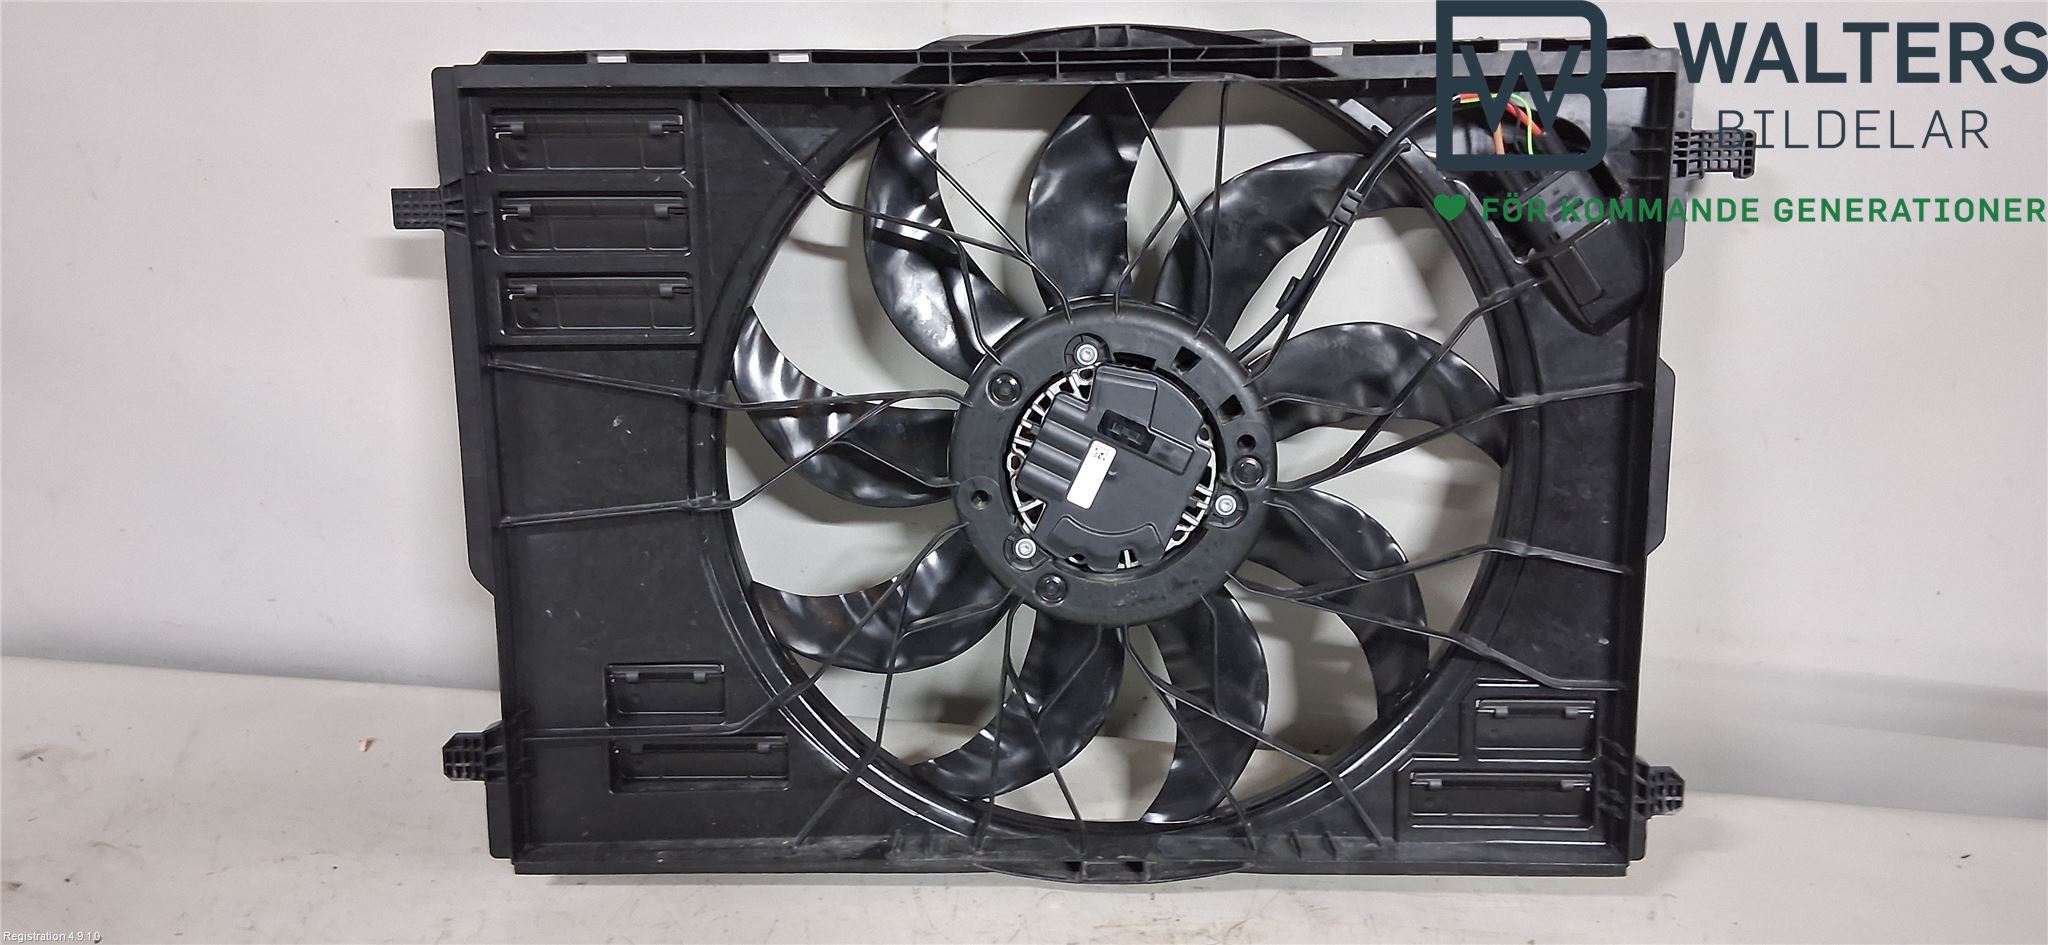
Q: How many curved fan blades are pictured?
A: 9